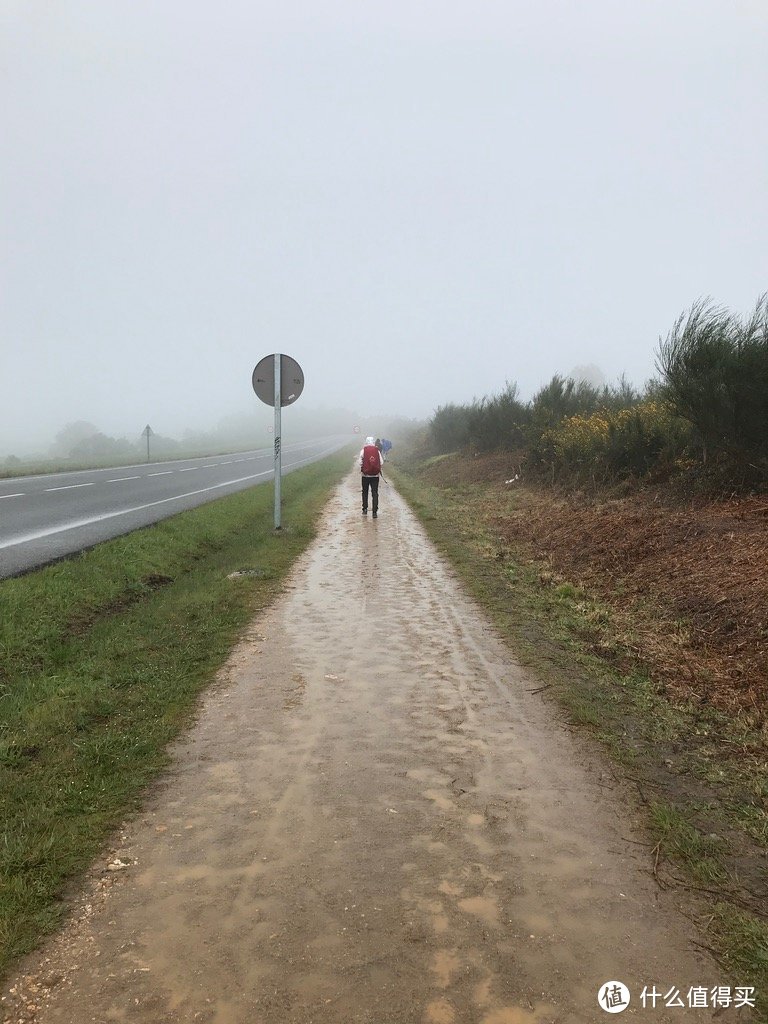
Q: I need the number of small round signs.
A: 2